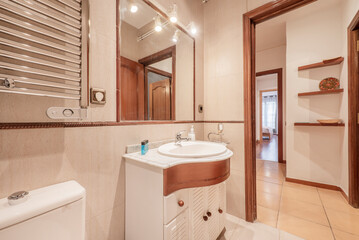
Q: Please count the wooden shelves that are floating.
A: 3